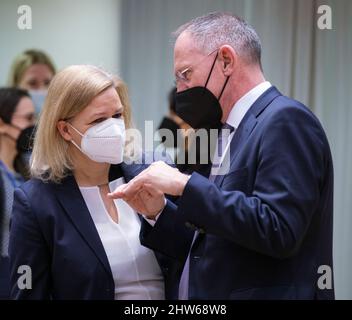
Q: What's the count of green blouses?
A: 0